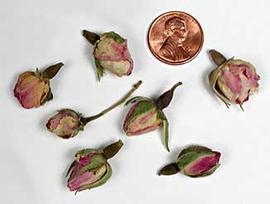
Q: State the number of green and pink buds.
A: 7